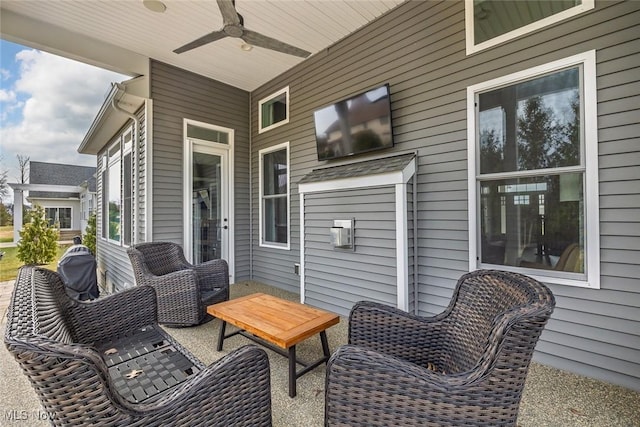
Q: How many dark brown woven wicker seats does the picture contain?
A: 3